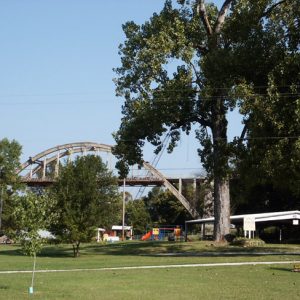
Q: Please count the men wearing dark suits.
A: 0